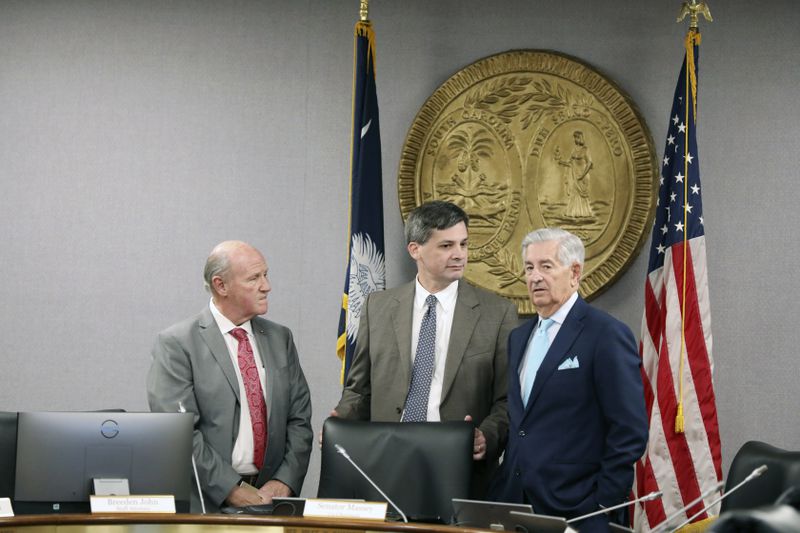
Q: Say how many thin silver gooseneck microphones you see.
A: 5